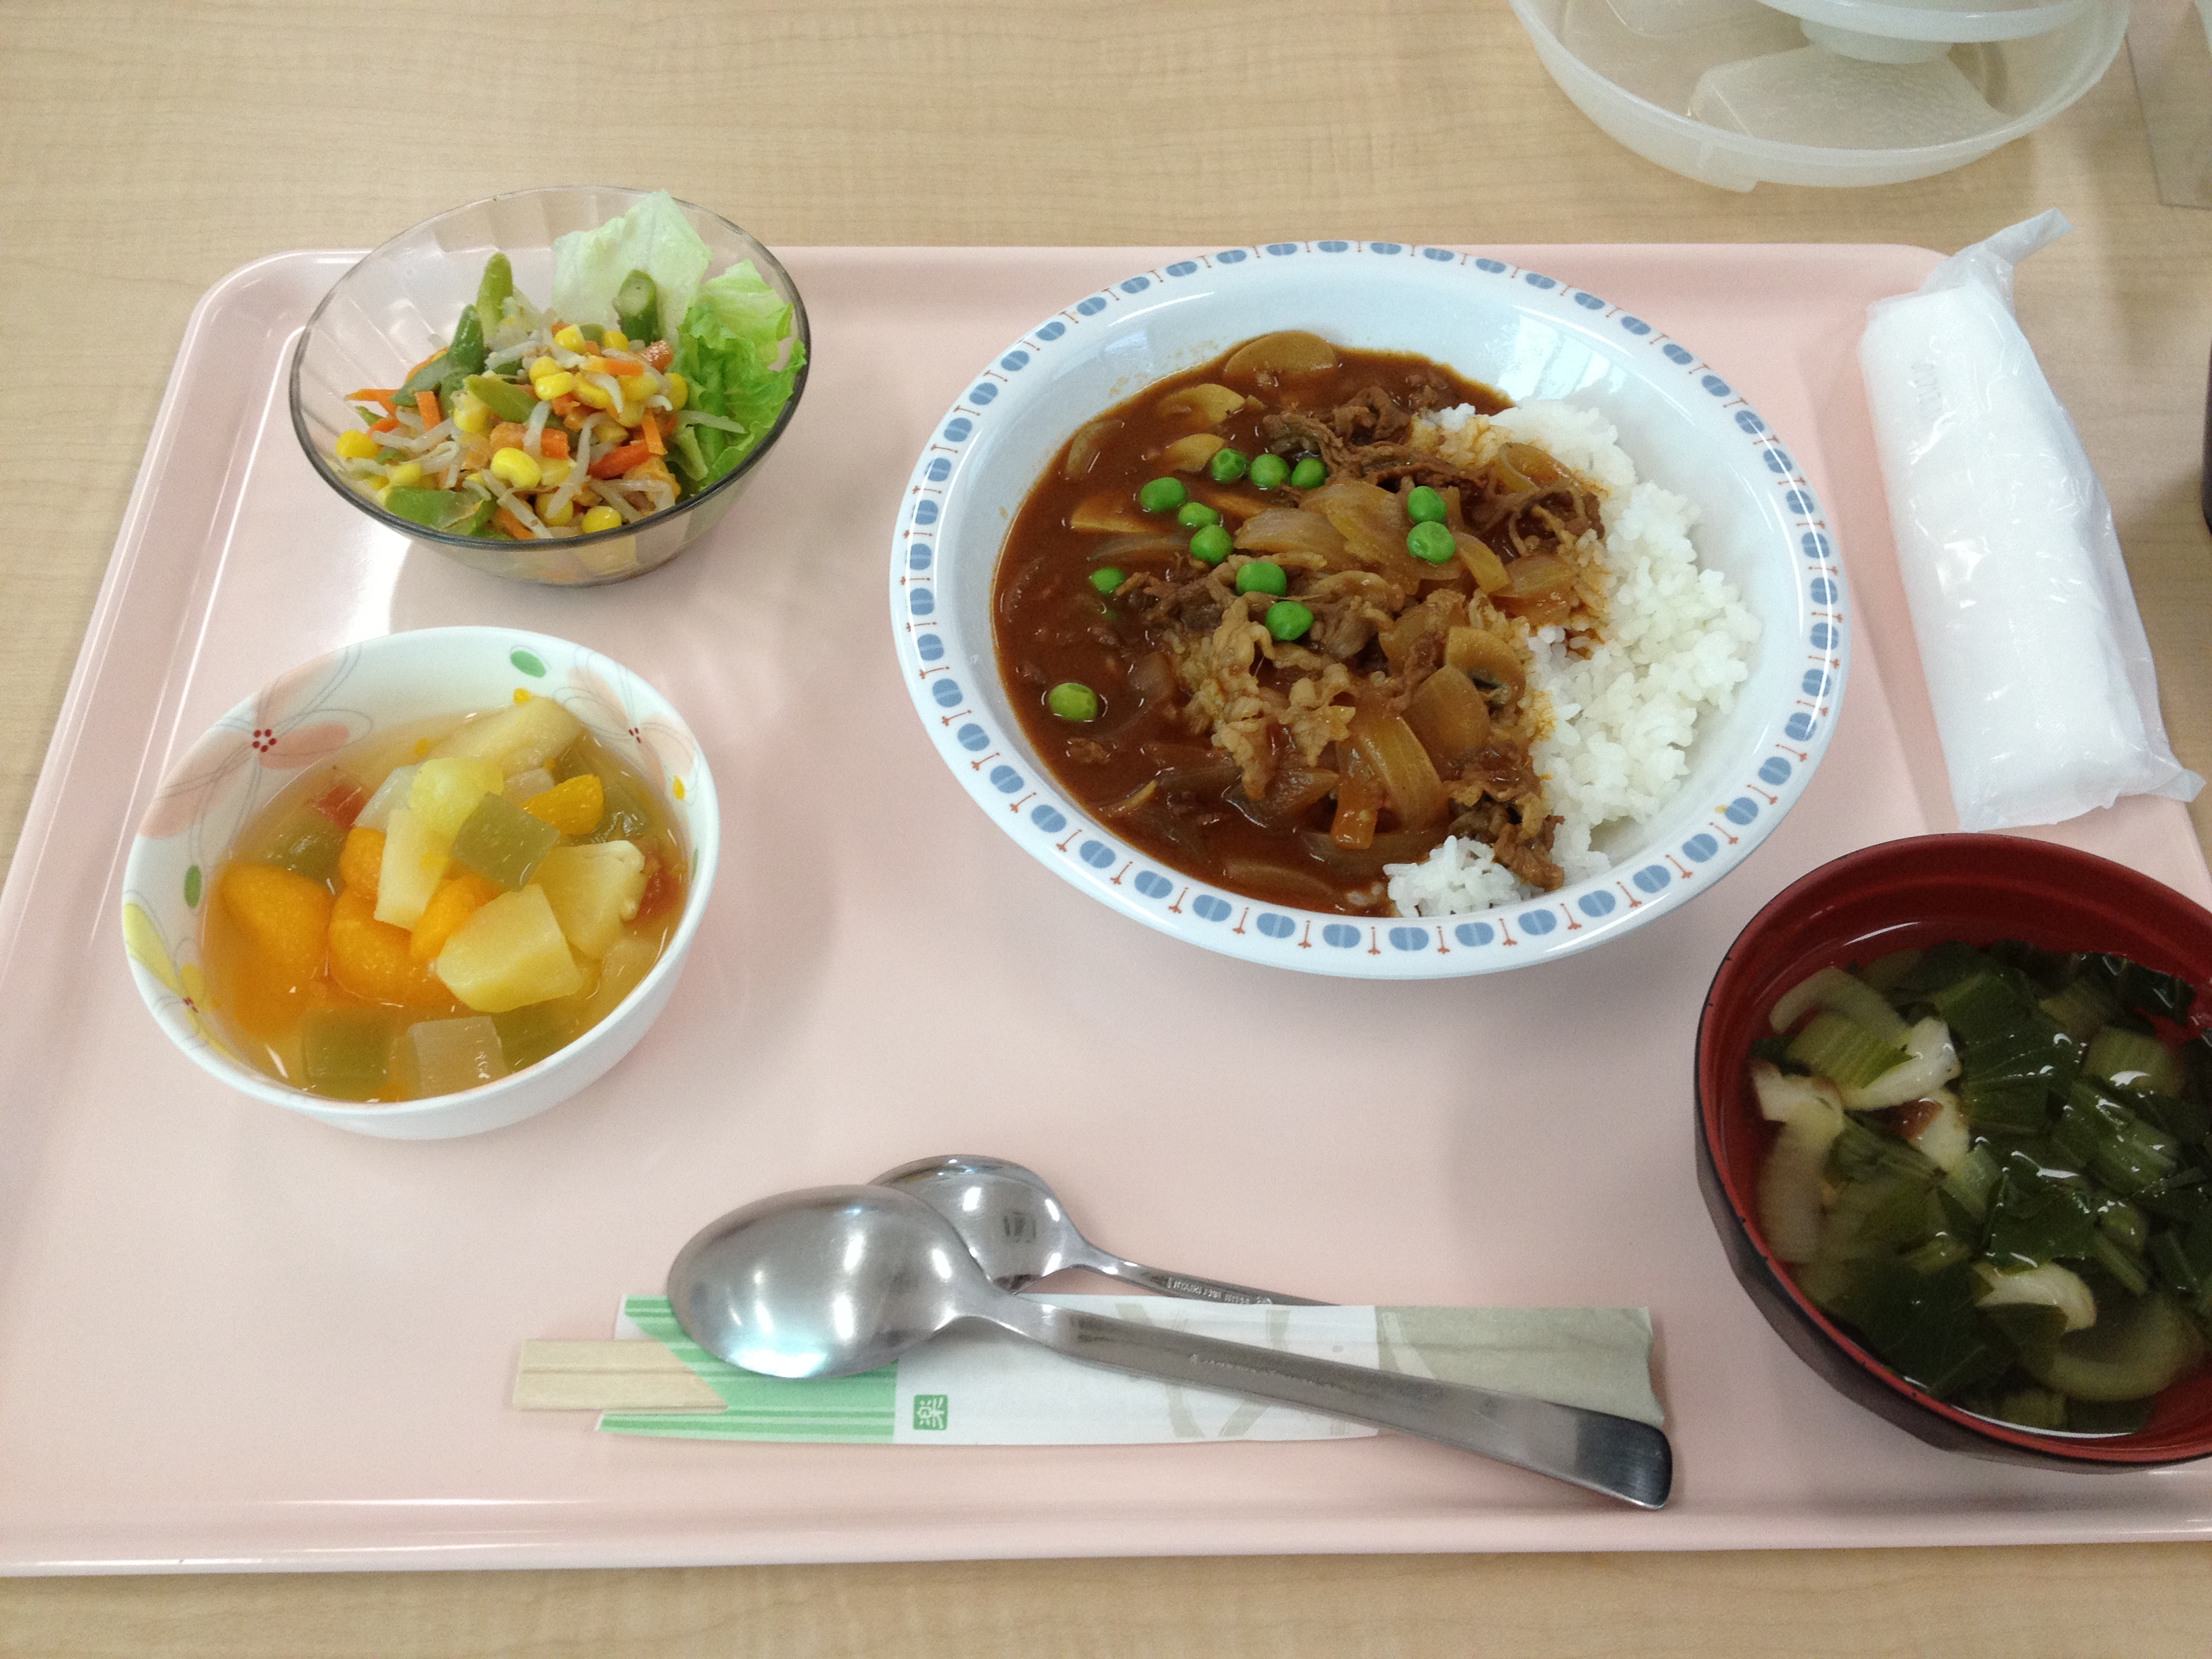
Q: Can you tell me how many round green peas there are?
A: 12